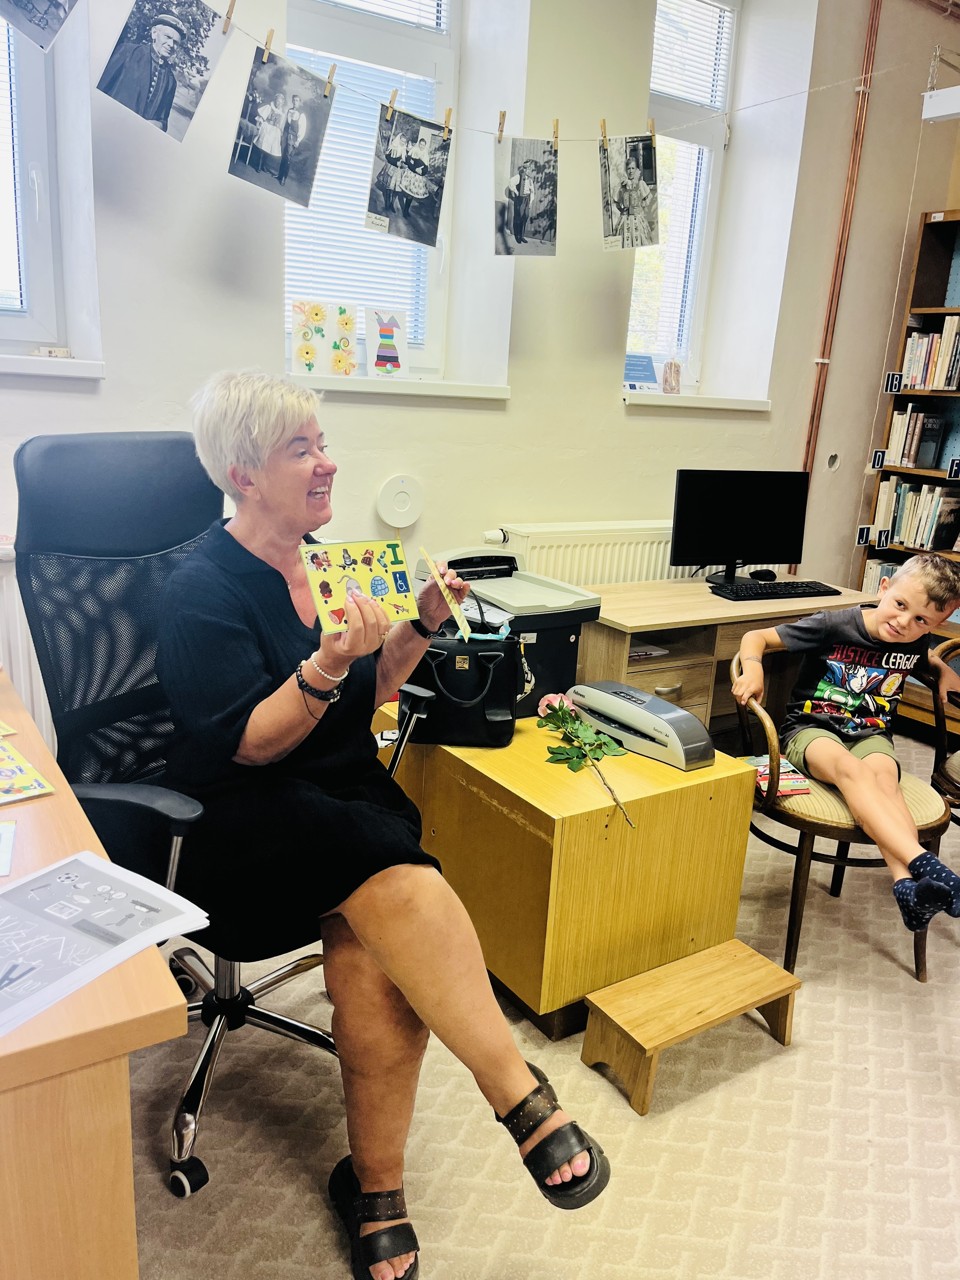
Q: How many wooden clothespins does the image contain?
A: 9